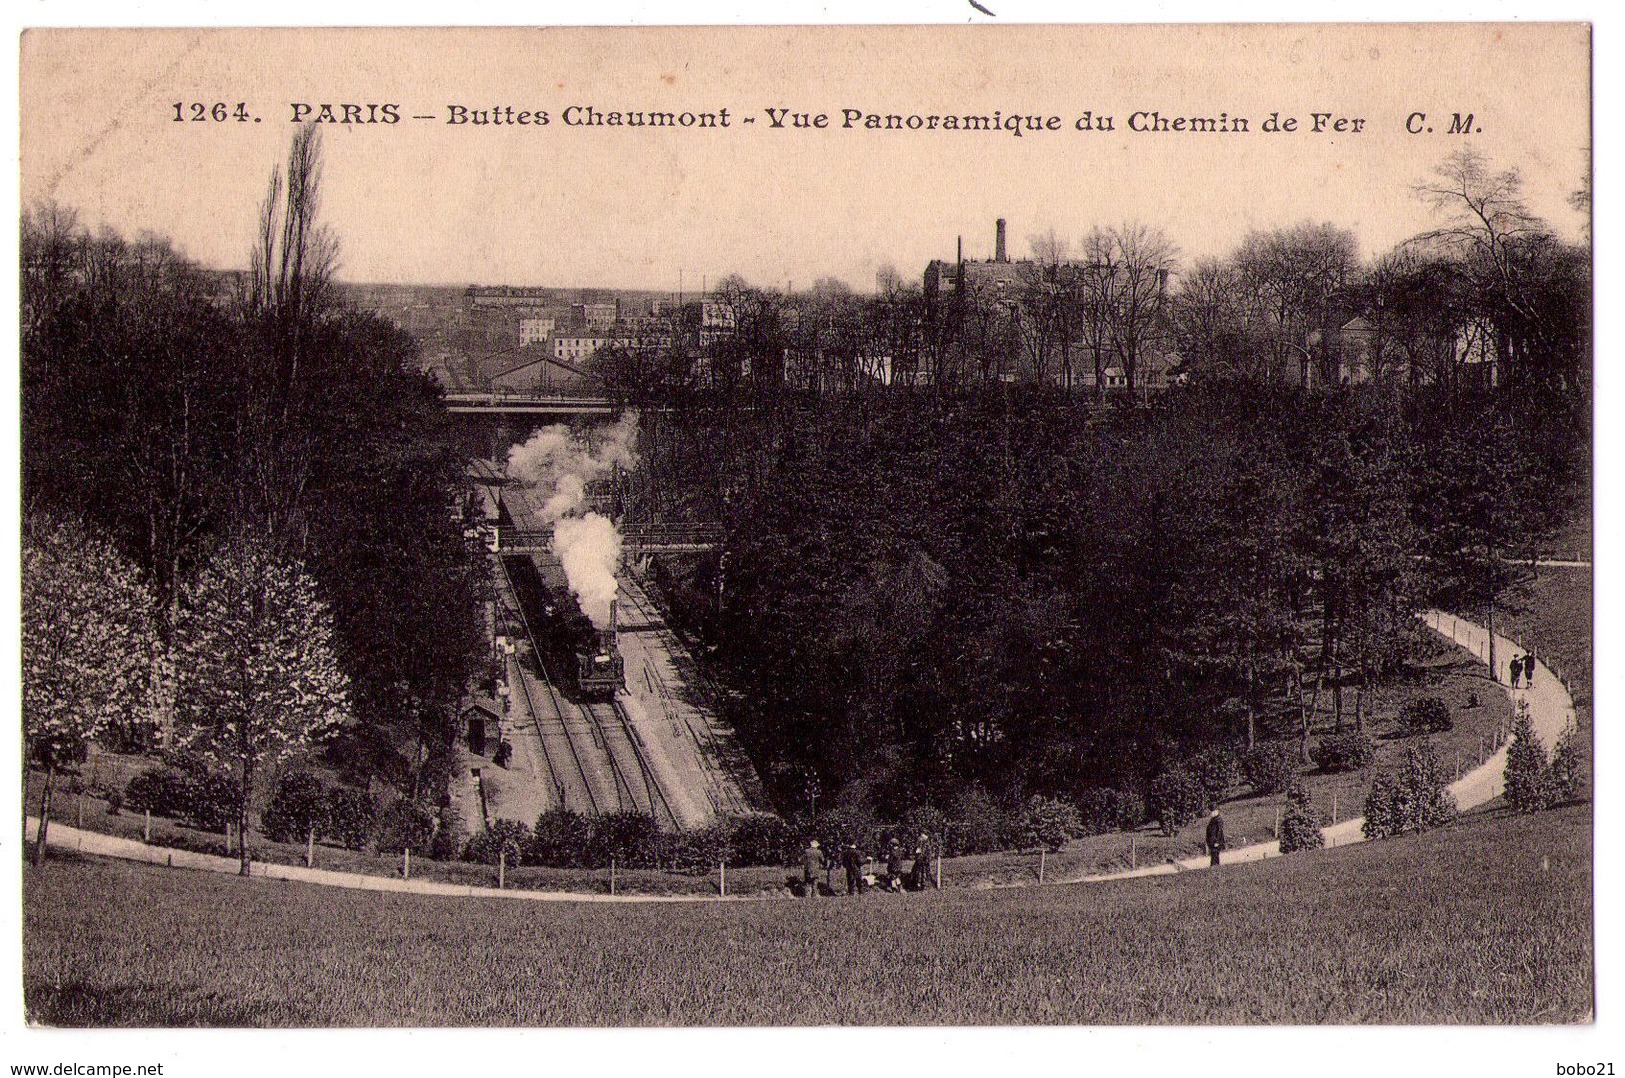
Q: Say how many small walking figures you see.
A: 7